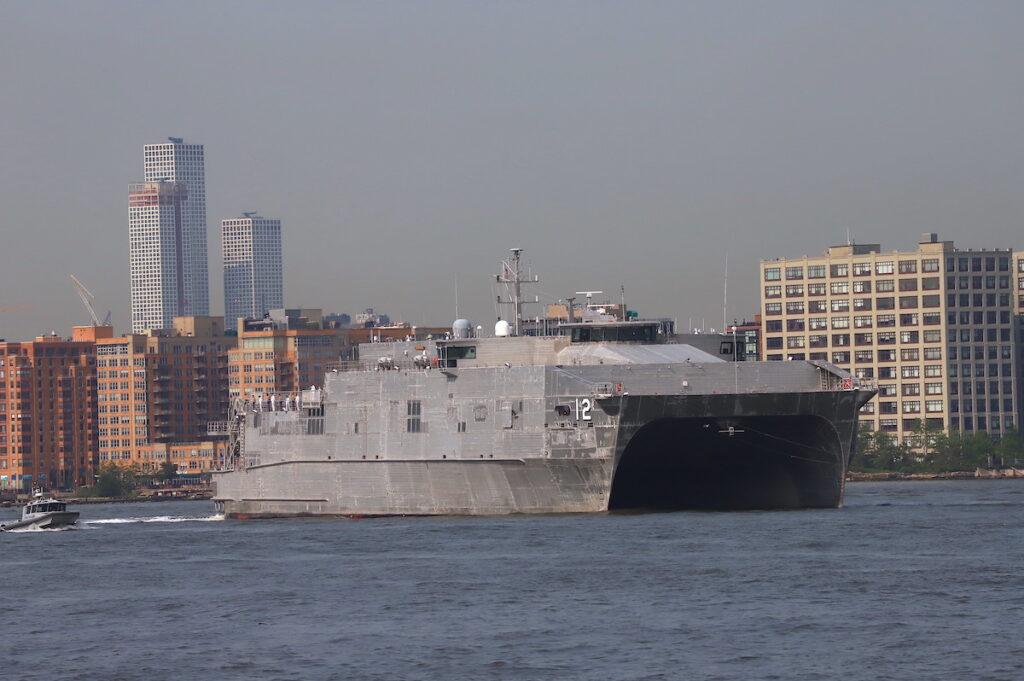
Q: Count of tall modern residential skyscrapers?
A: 3